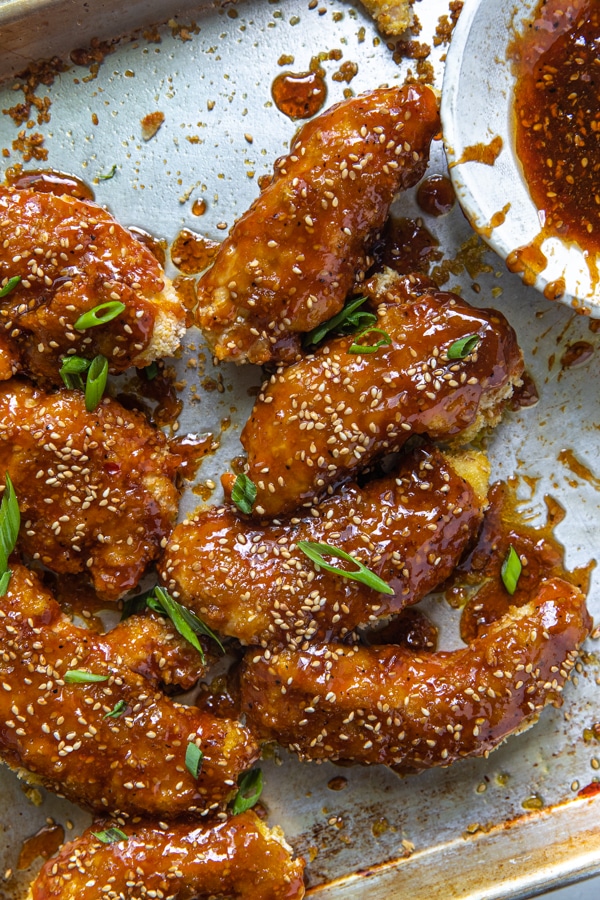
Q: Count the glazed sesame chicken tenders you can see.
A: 8